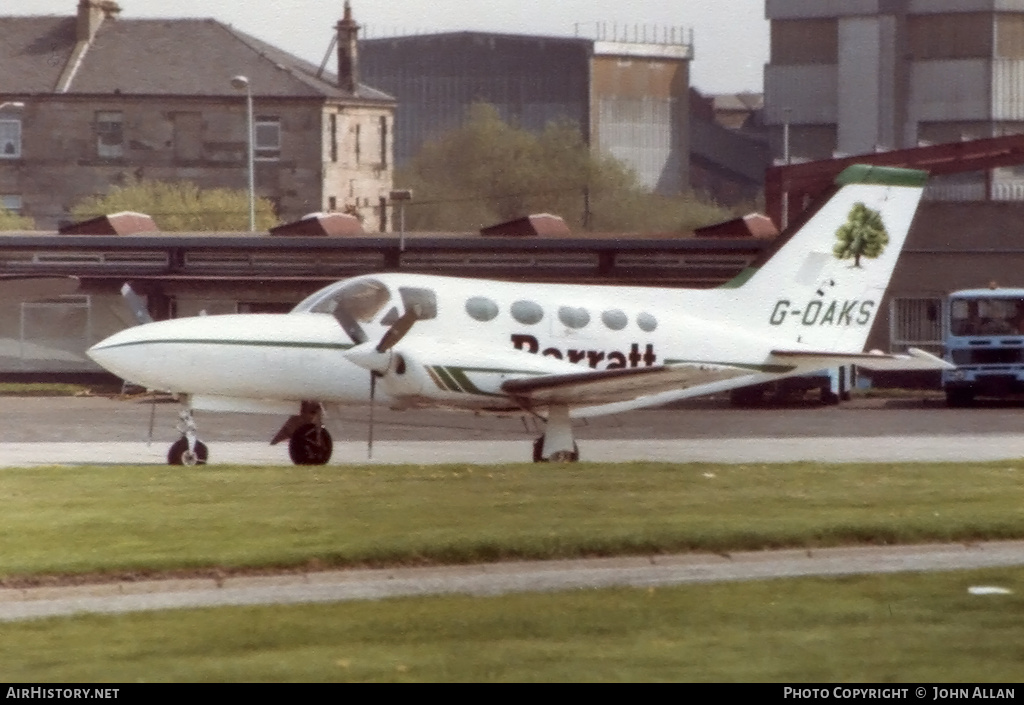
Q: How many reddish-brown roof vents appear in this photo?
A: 4